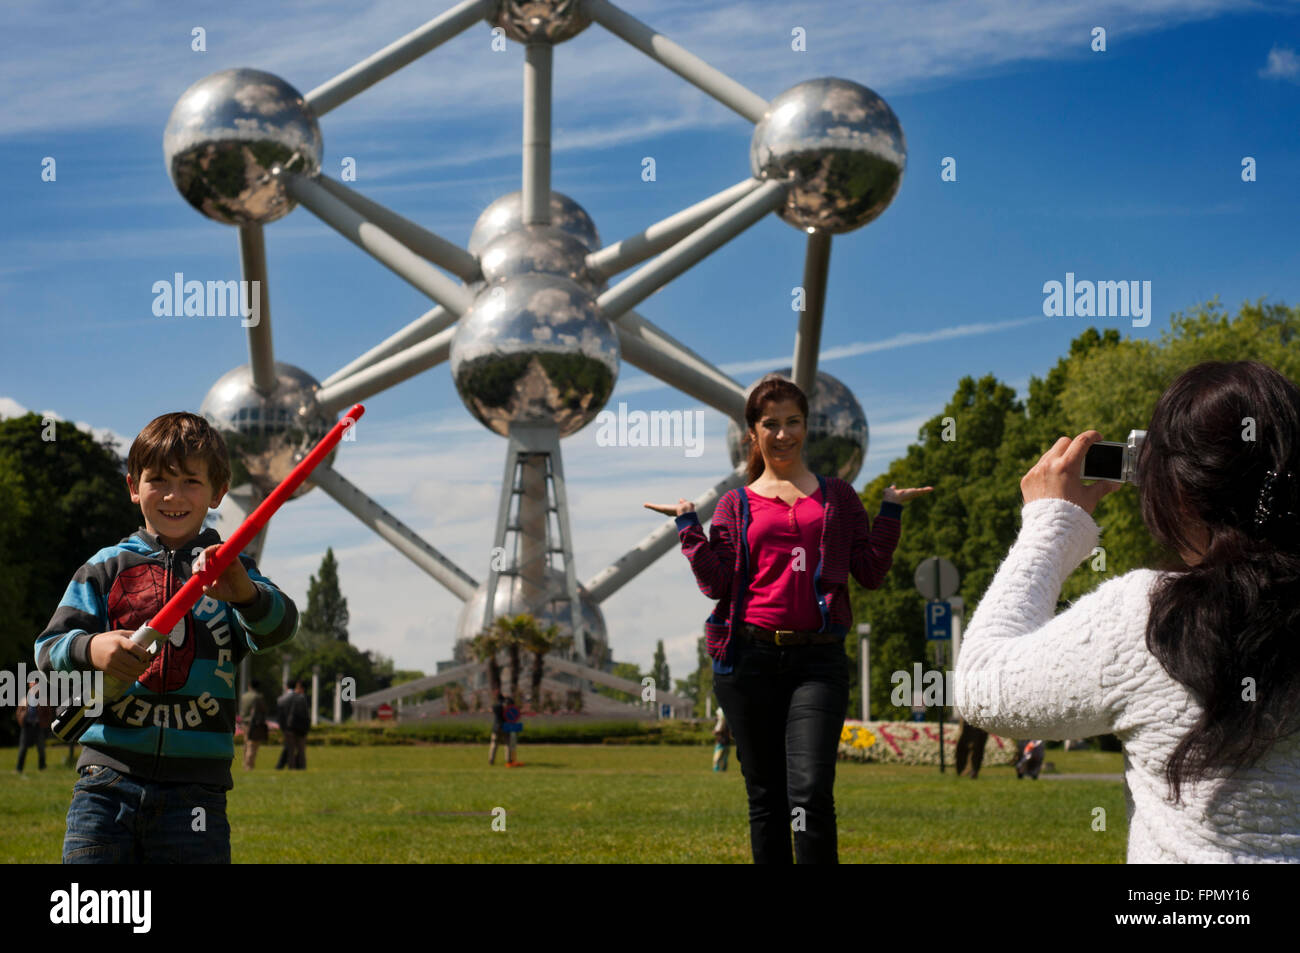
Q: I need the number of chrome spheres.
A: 9